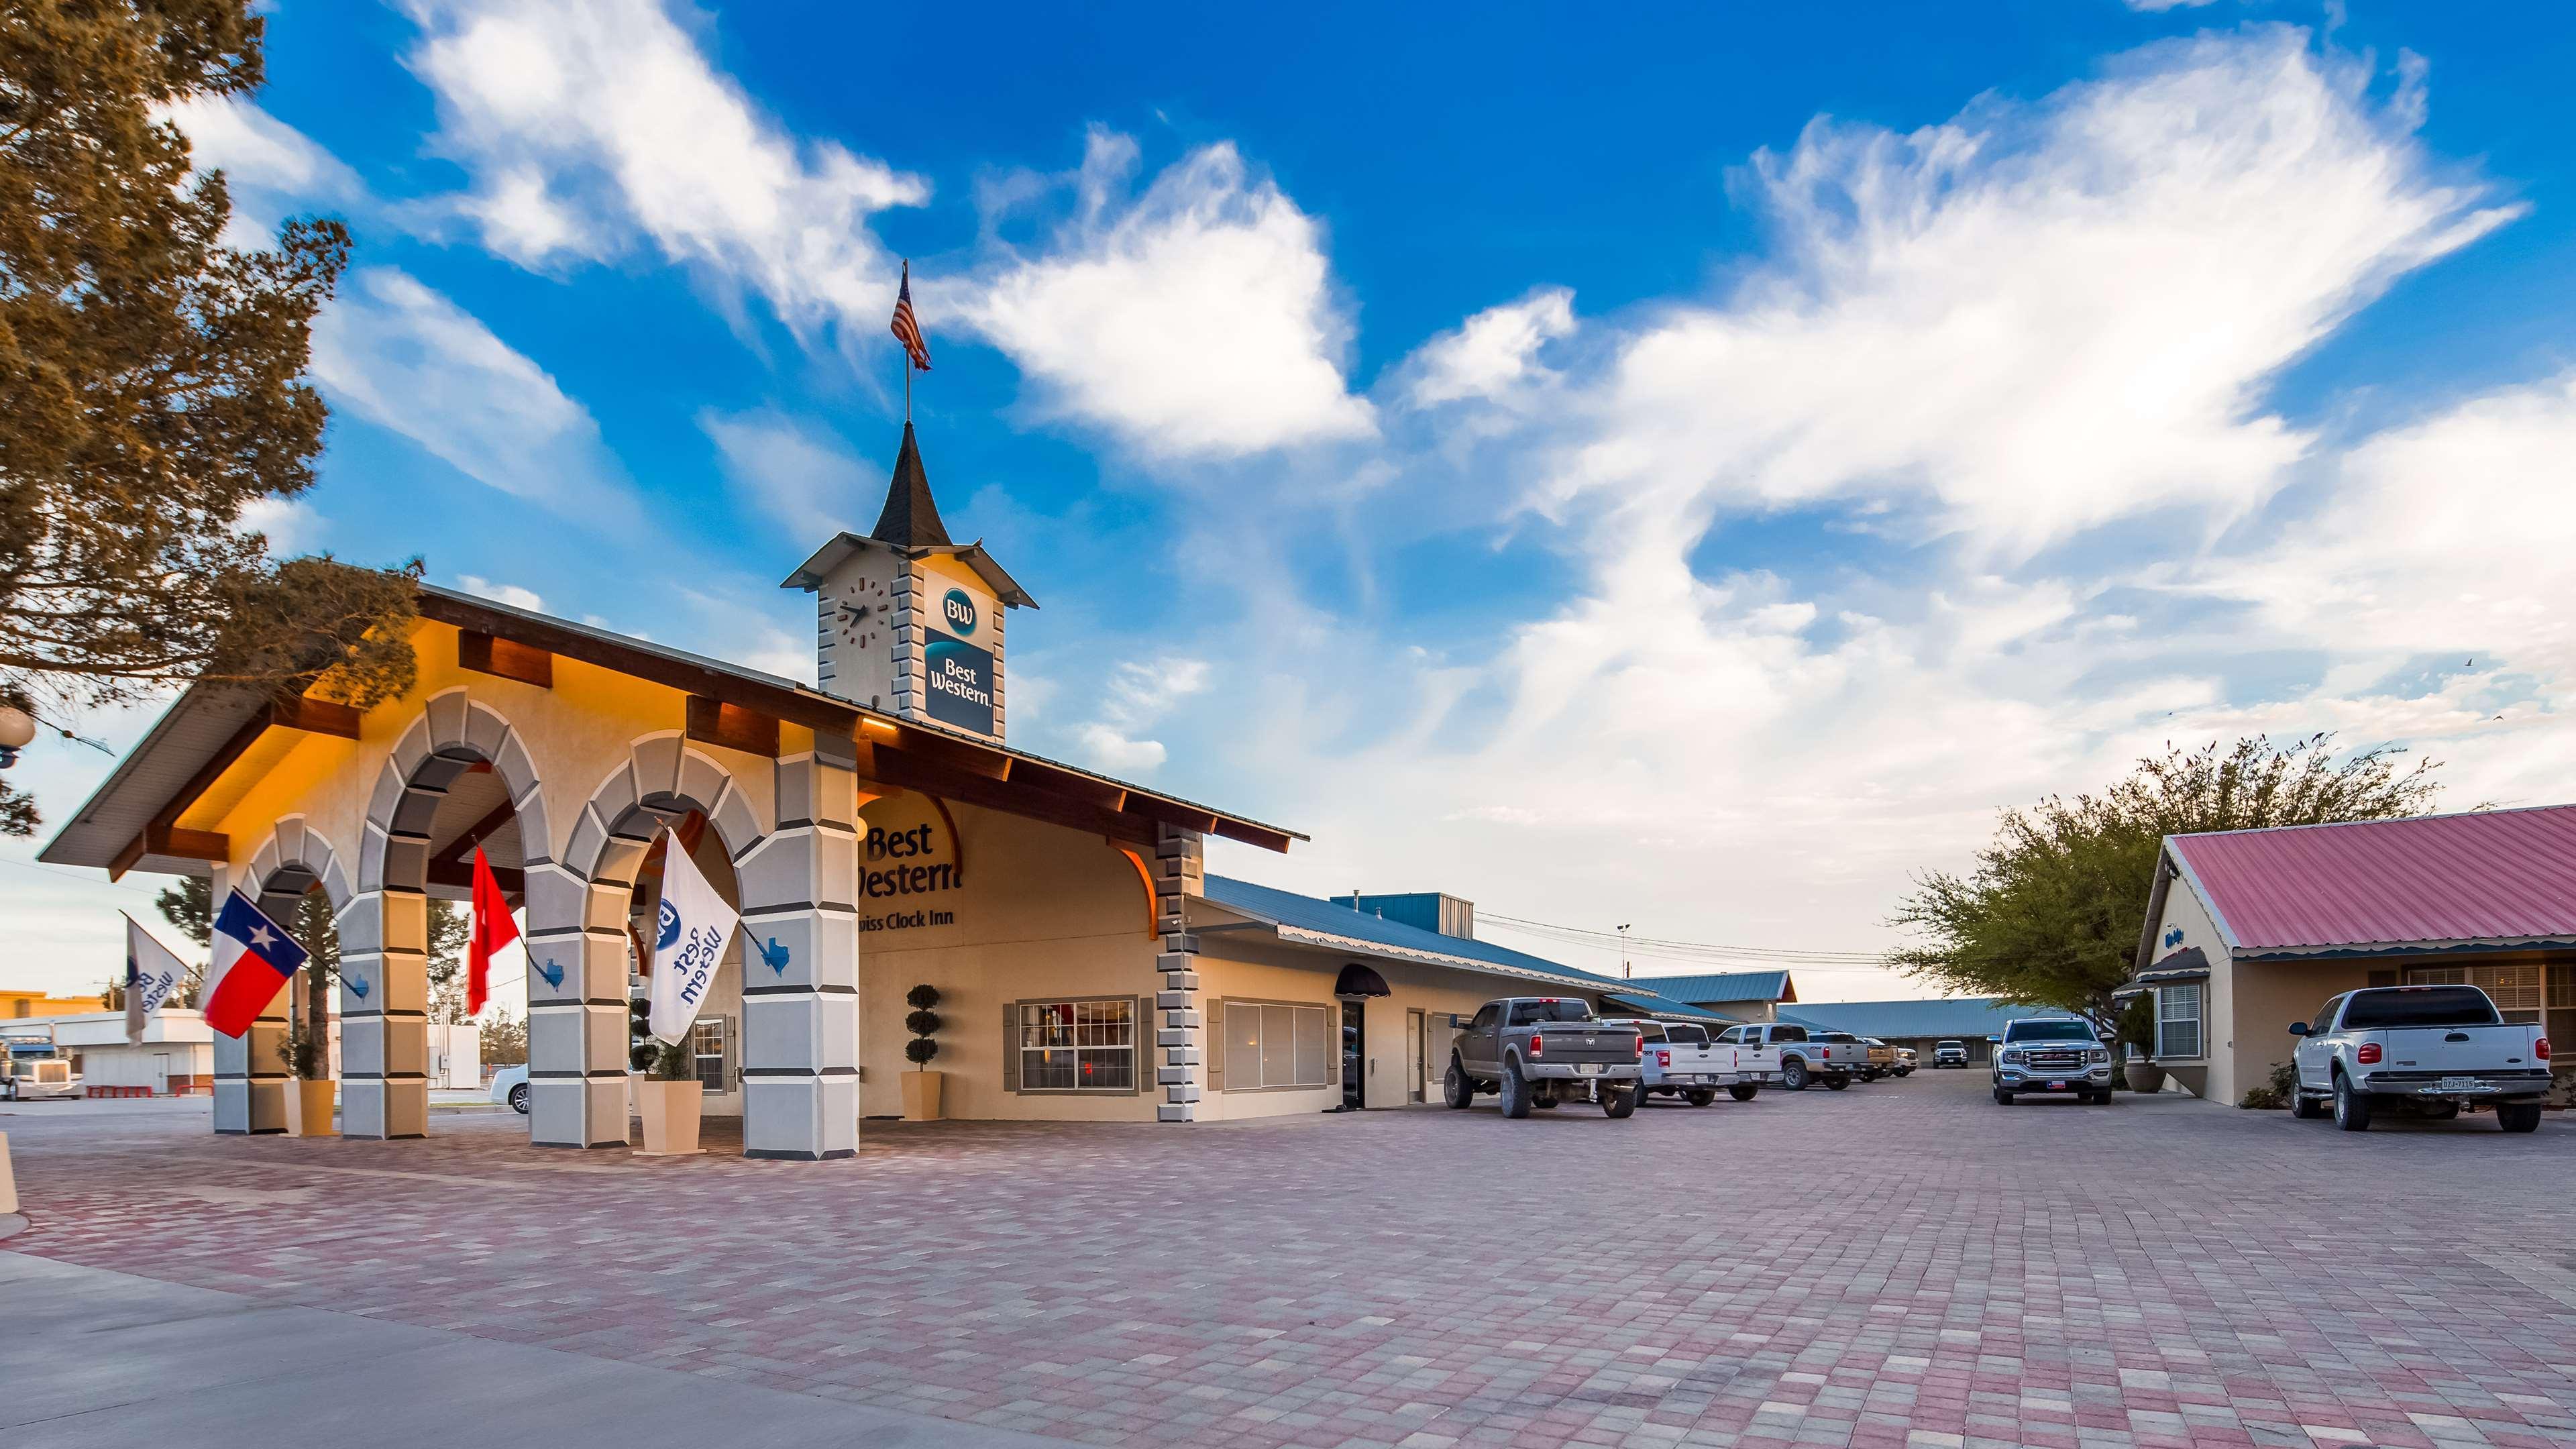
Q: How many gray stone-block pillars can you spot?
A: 4